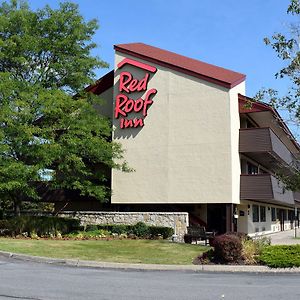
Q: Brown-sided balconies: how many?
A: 2